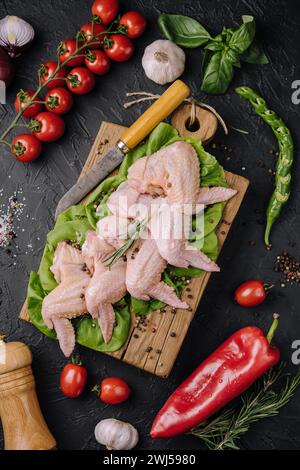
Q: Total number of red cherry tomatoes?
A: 15